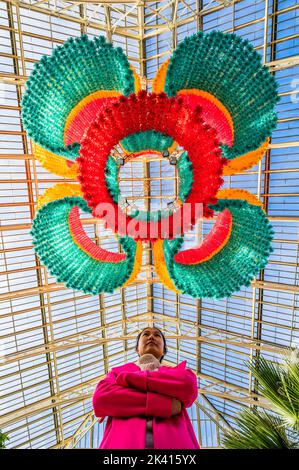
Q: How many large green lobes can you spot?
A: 4